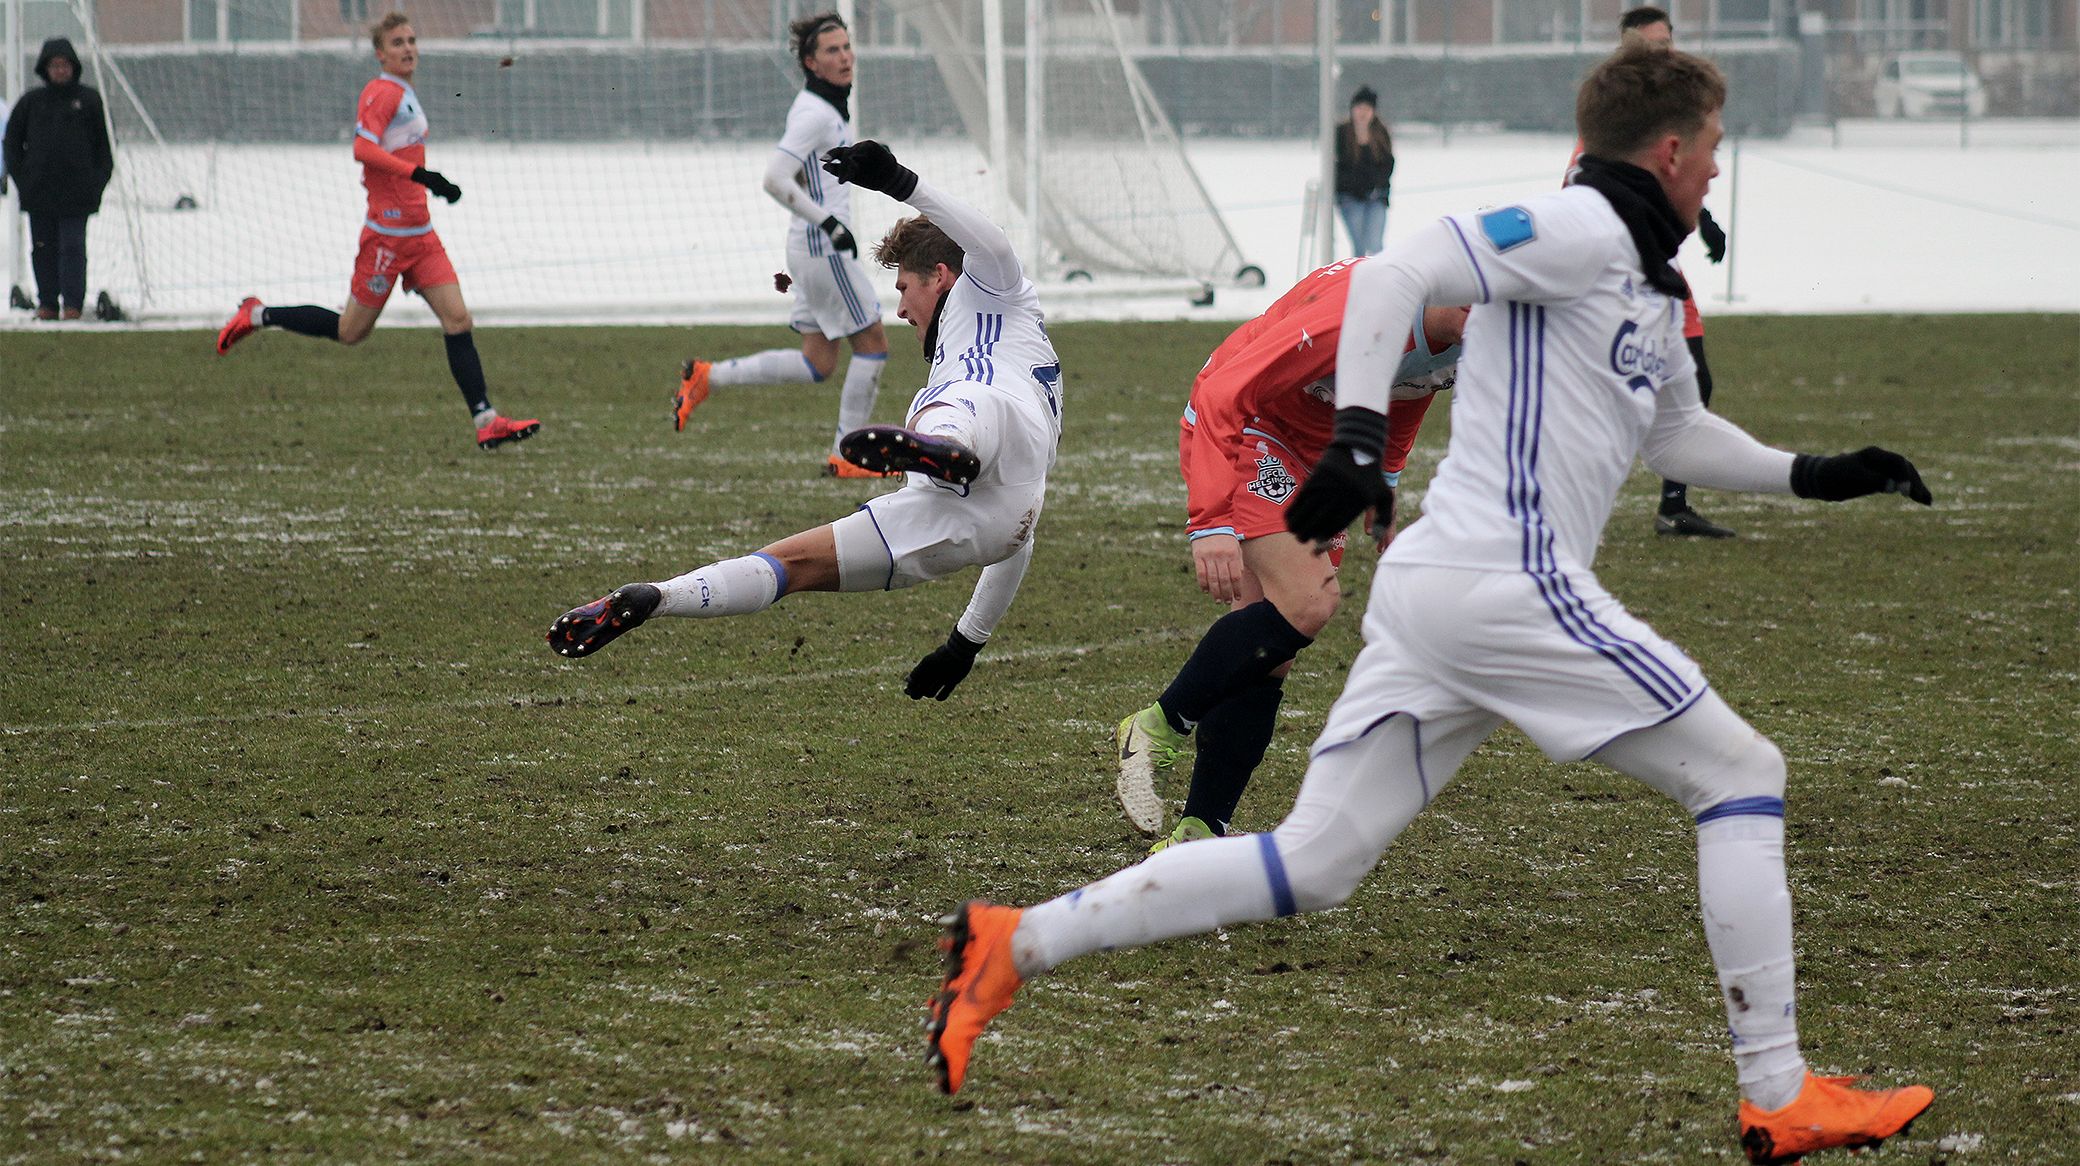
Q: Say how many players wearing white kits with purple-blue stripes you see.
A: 3